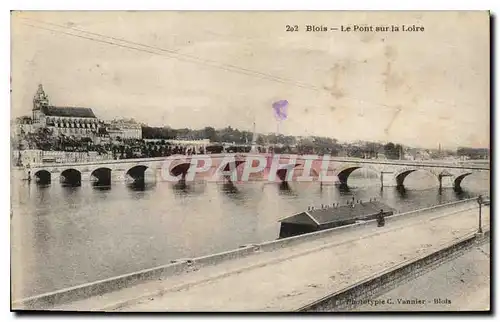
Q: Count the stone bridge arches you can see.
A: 10